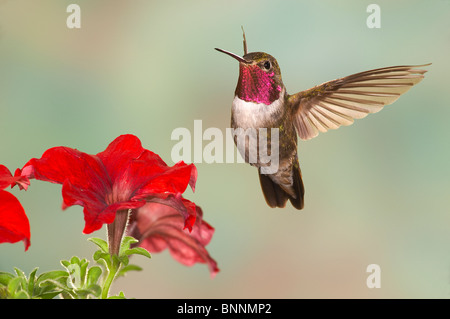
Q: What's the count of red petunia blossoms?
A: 3